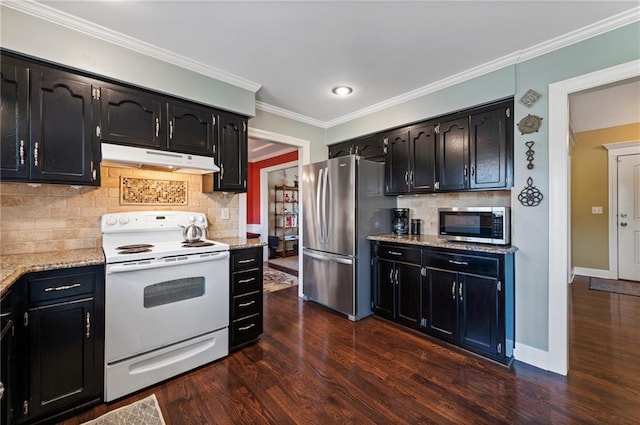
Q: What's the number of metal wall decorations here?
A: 4